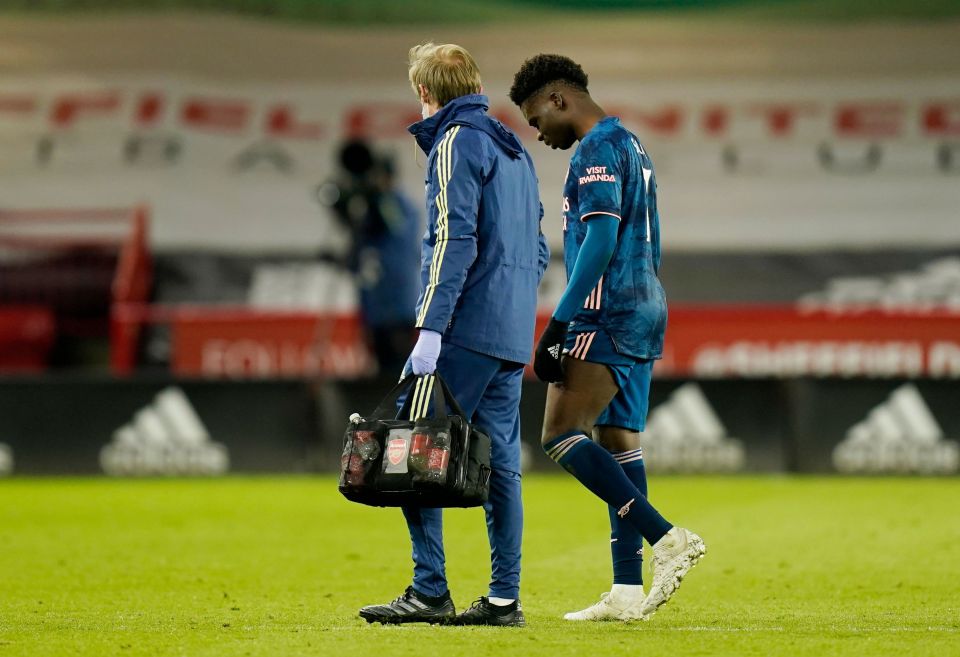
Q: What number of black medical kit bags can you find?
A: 1